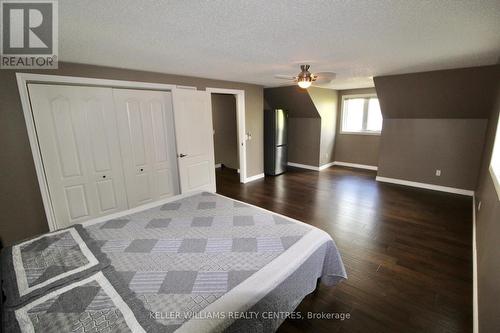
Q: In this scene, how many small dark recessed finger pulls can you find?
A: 2